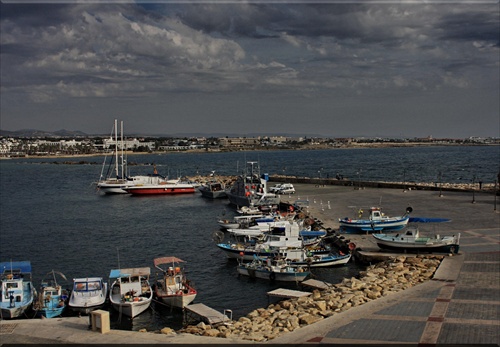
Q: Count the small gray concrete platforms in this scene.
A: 3